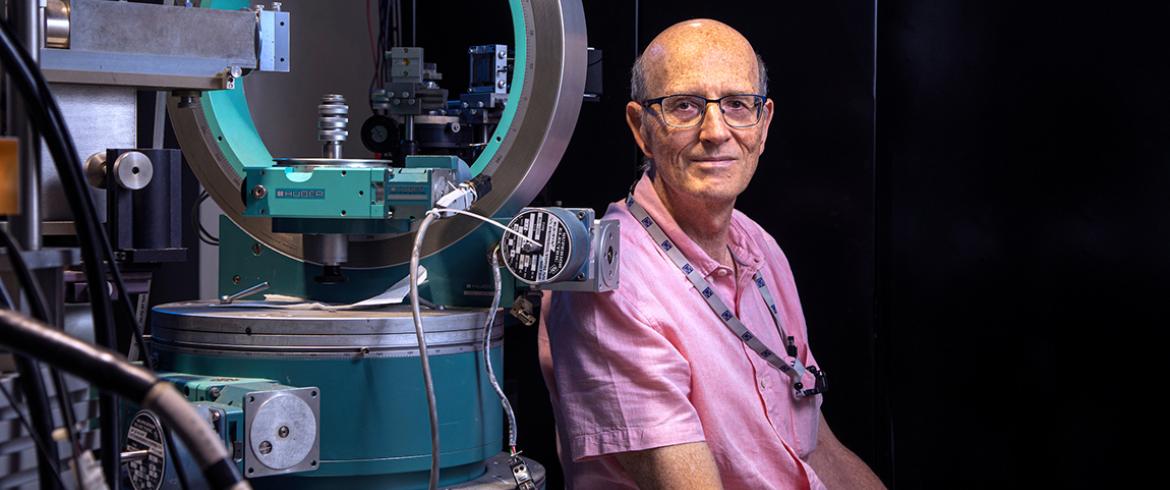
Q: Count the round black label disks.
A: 2